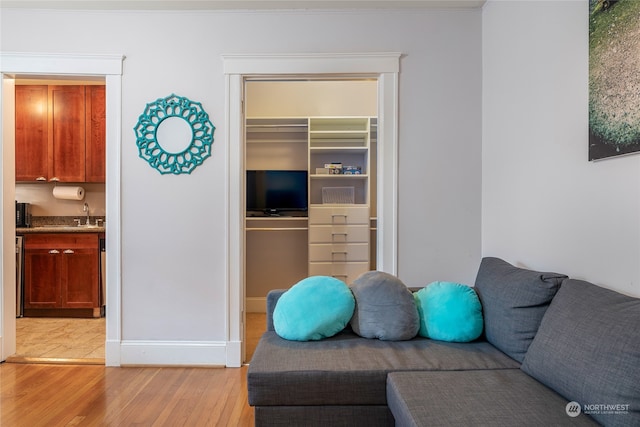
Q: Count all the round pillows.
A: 3